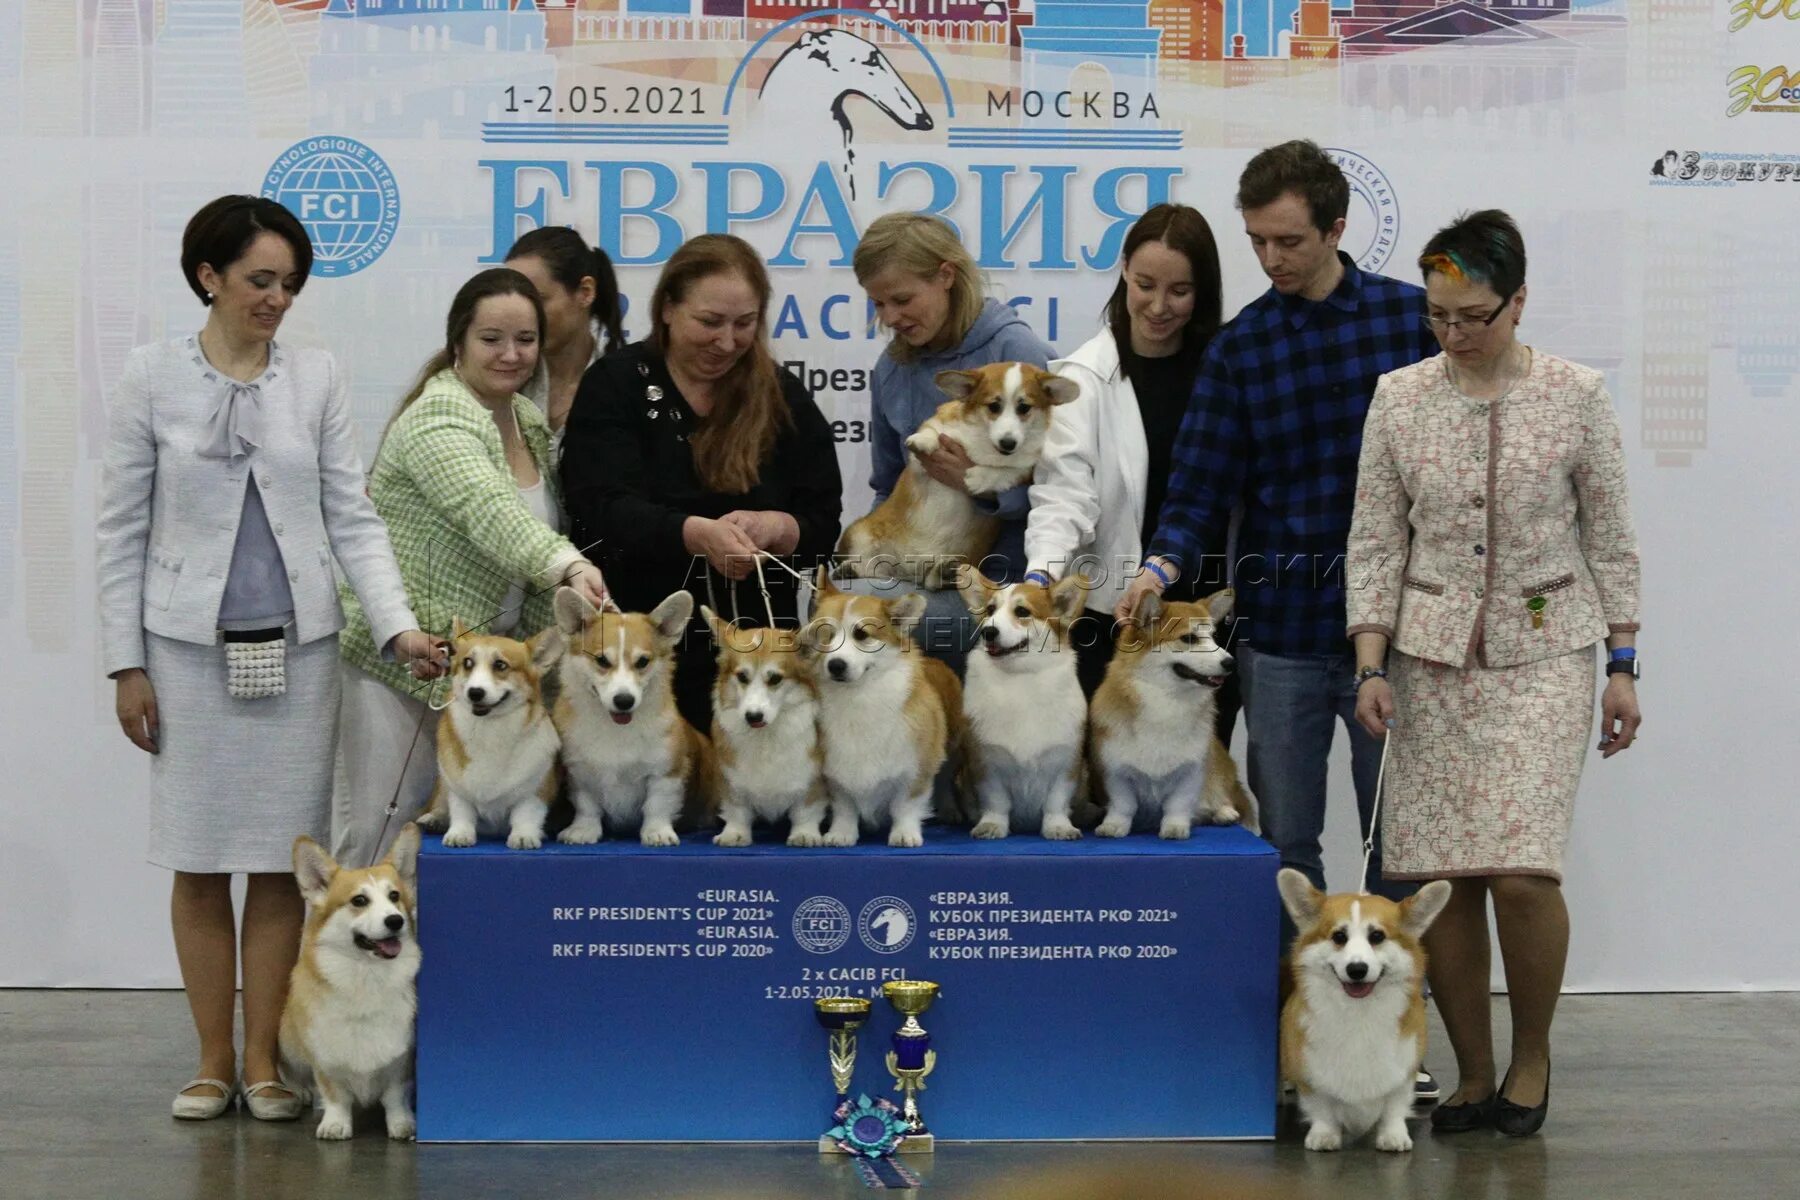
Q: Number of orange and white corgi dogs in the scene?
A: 9